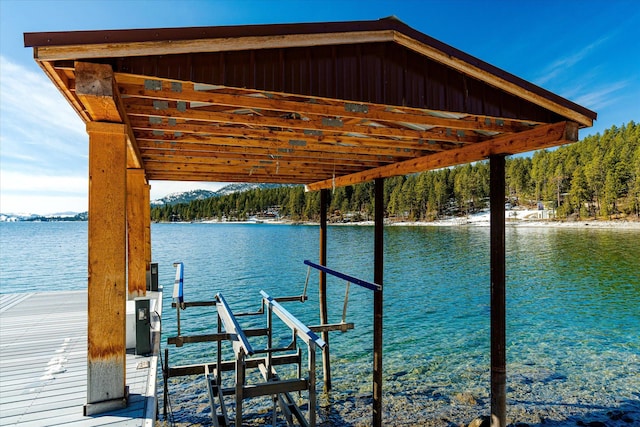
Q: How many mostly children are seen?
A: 0